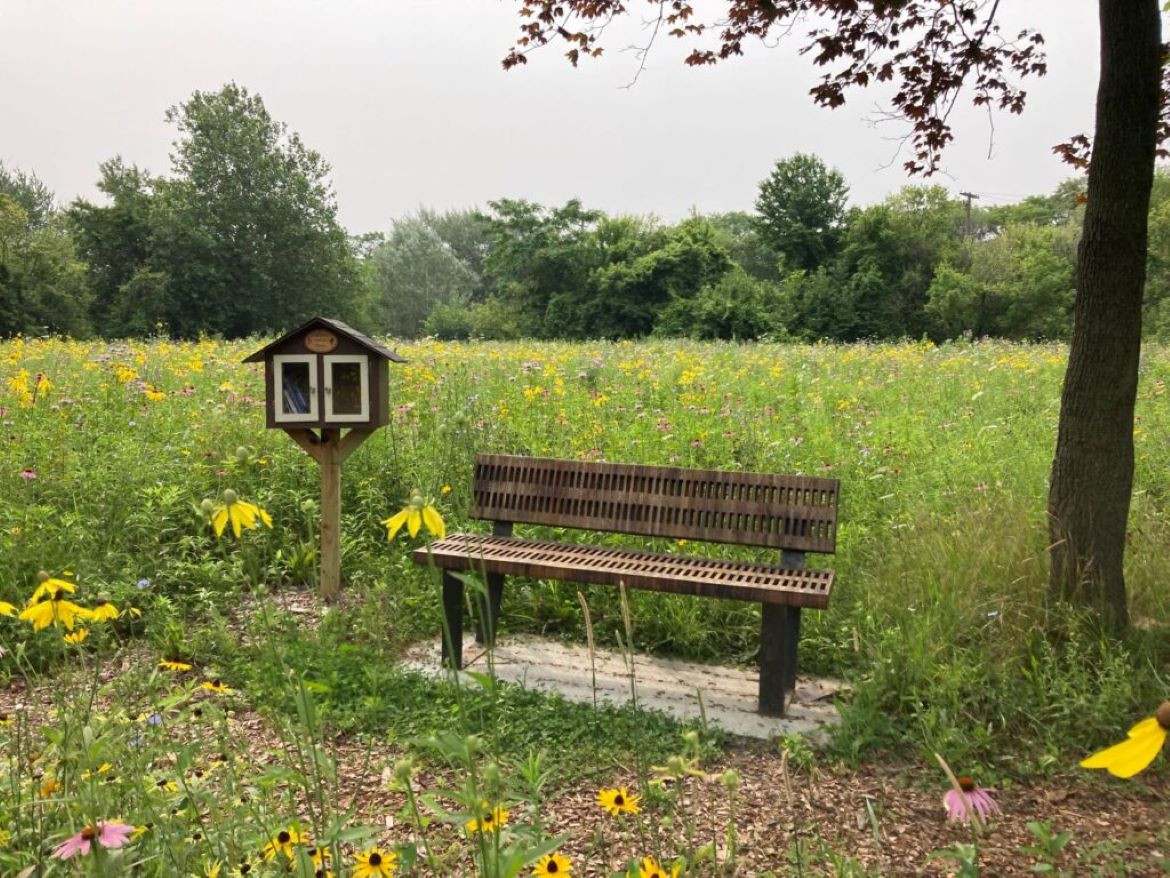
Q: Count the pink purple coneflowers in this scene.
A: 2